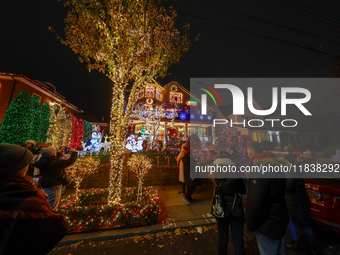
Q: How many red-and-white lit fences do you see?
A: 1